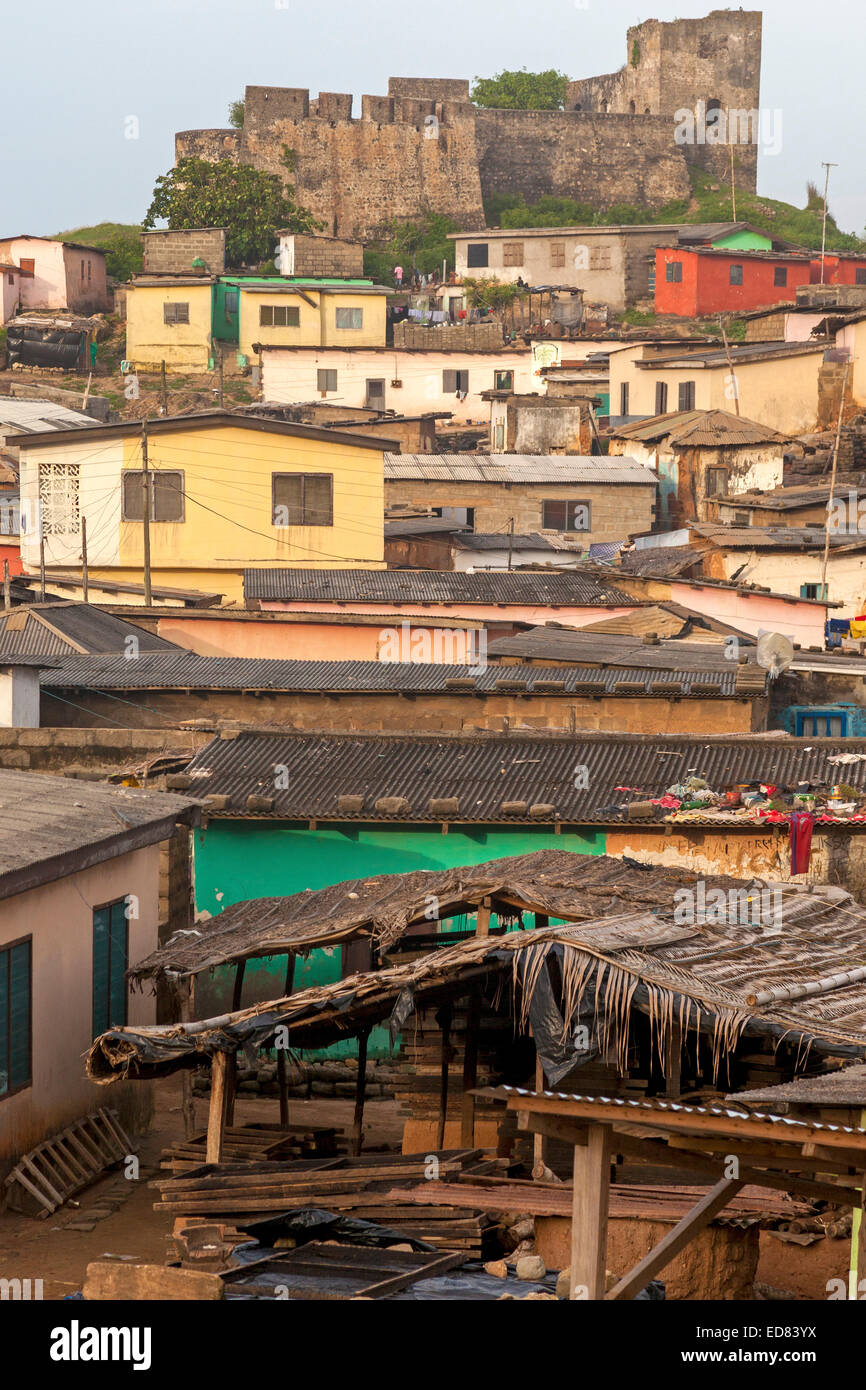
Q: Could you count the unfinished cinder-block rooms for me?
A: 2